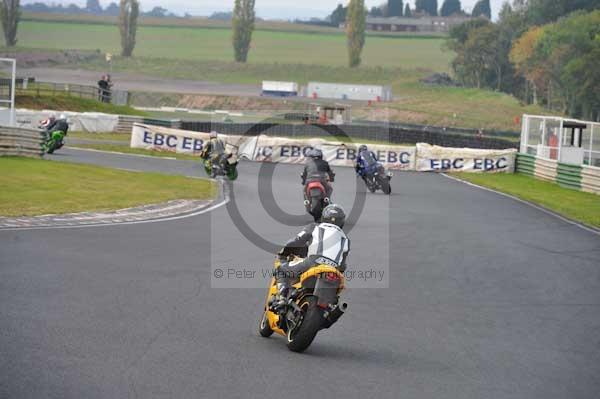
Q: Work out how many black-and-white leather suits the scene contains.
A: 1